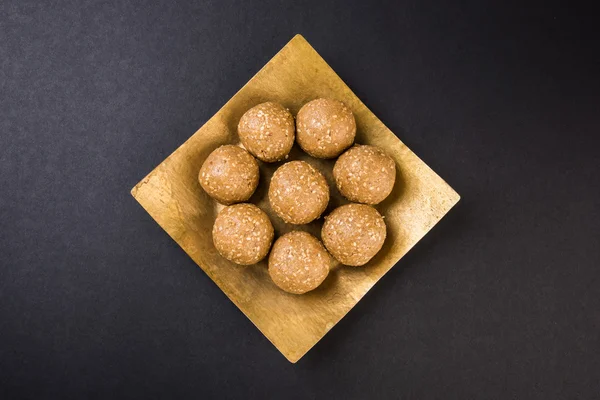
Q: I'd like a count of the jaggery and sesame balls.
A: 8